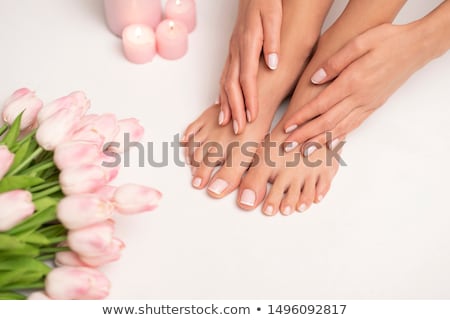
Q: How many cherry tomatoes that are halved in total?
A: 0